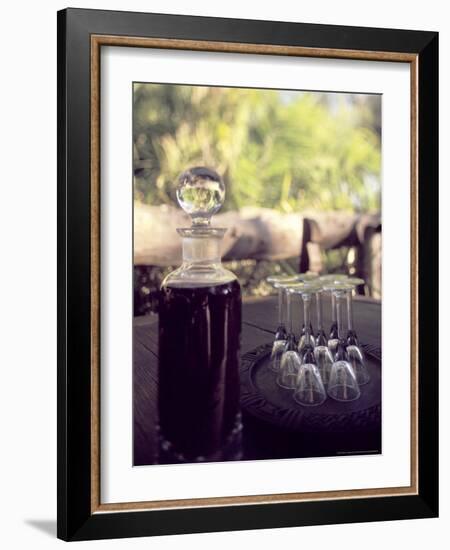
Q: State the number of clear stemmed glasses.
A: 8